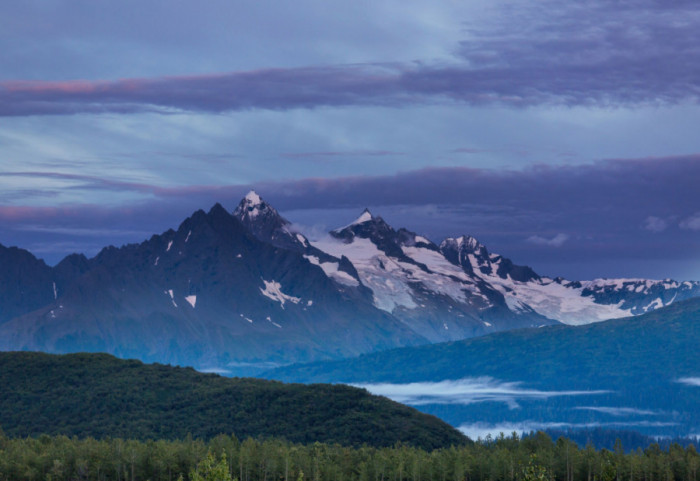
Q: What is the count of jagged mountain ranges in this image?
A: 1